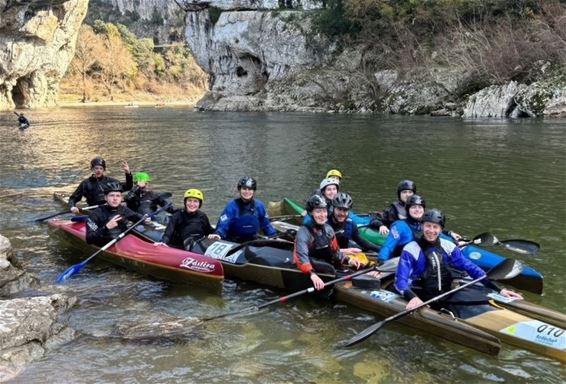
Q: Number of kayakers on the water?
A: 13